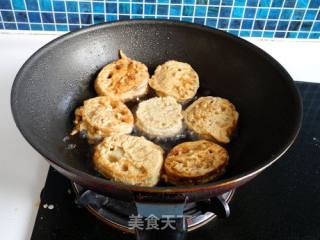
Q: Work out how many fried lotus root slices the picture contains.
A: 7